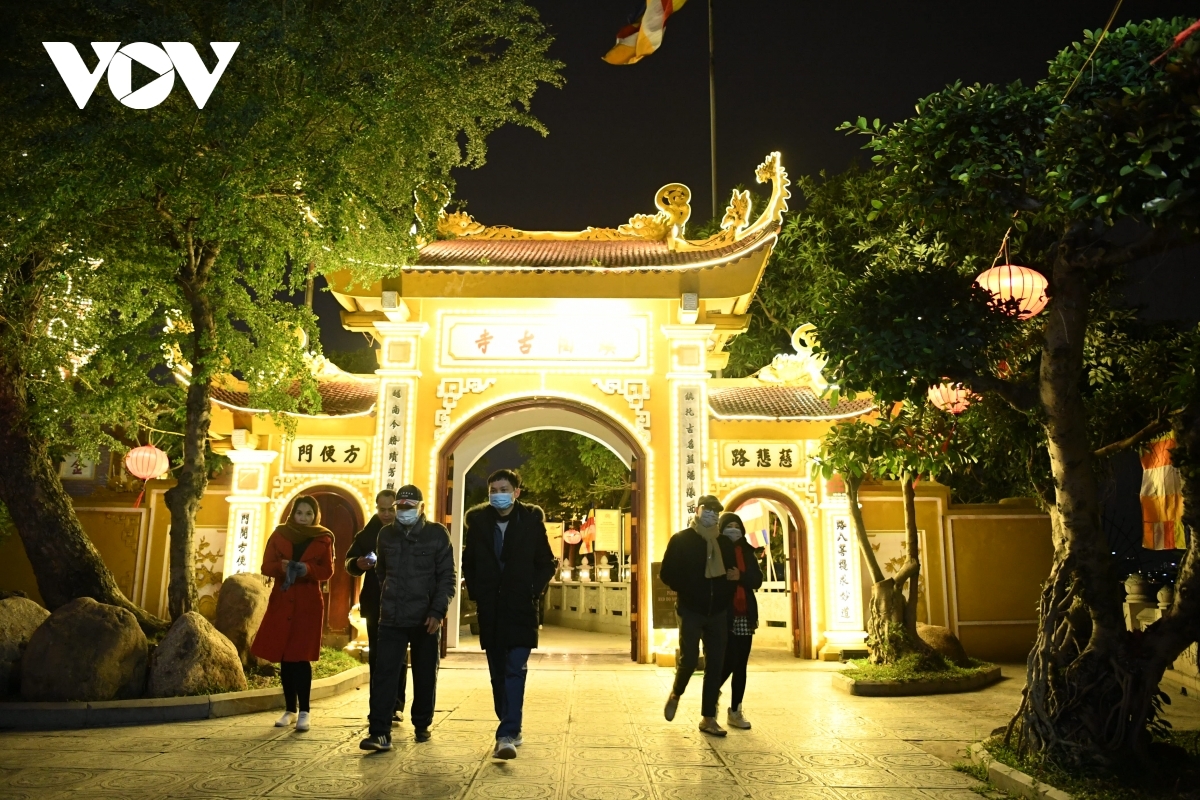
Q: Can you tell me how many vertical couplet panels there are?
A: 4